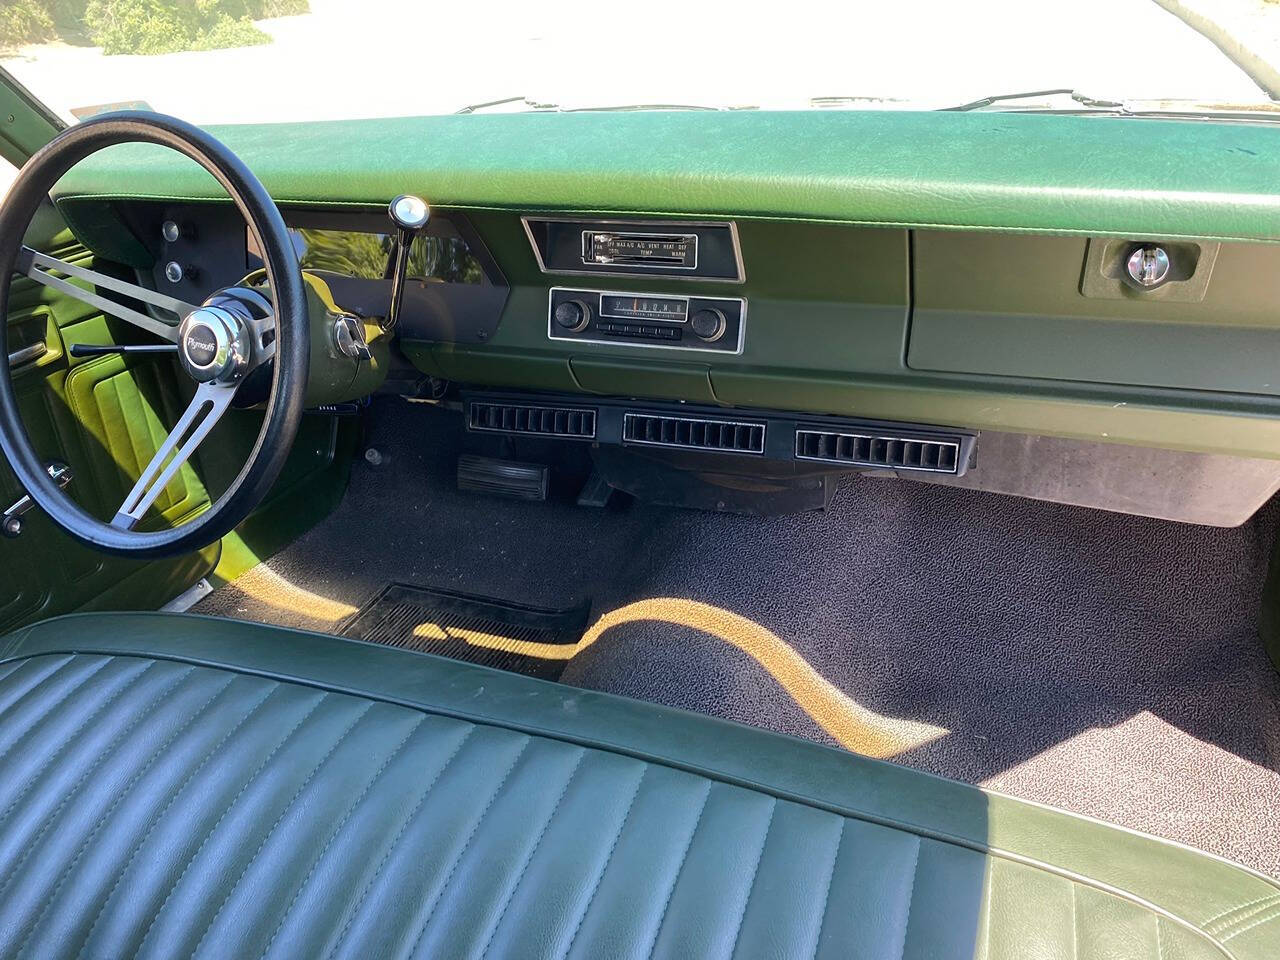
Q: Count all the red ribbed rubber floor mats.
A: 0